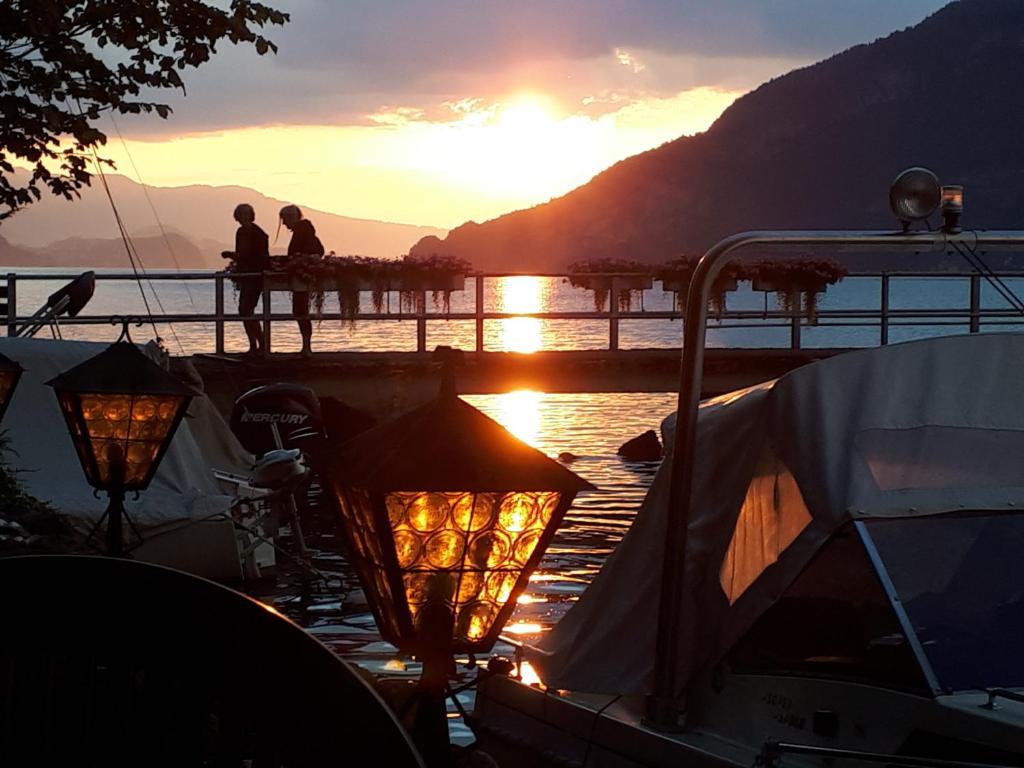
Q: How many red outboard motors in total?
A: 0